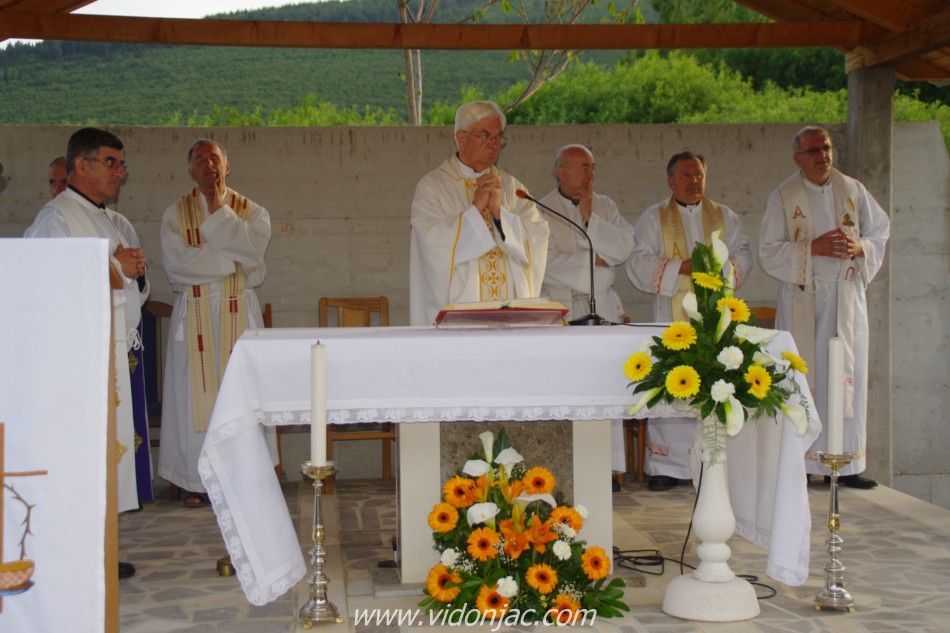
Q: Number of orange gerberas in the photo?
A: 10